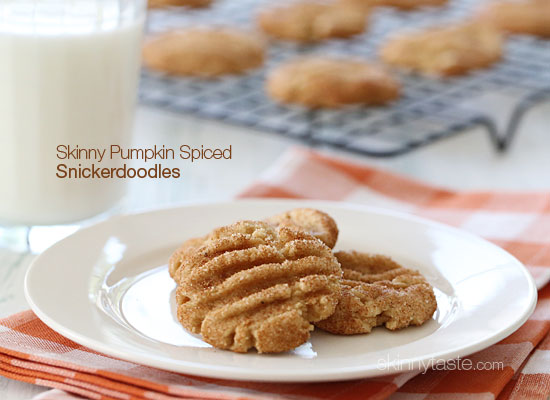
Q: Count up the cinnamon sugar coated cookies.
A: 10